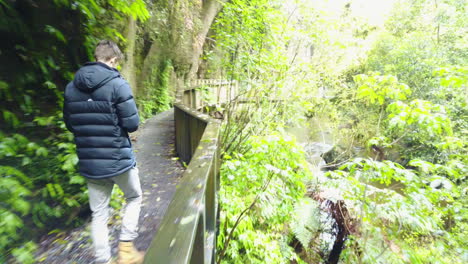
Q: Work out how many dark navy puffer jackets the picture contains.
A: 1